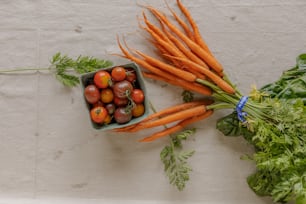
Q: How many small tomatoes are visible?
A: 14